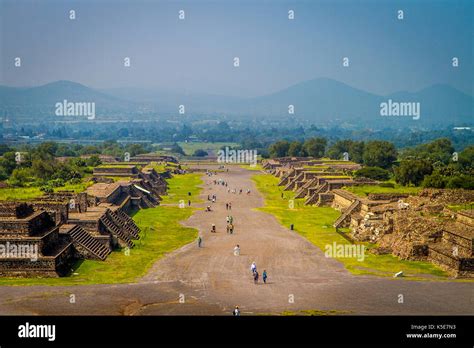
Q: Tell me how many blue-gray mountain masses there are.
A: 3